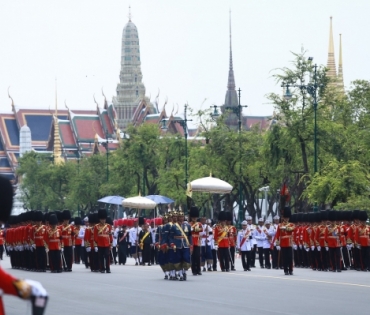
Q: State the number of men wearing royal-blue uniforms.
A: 4